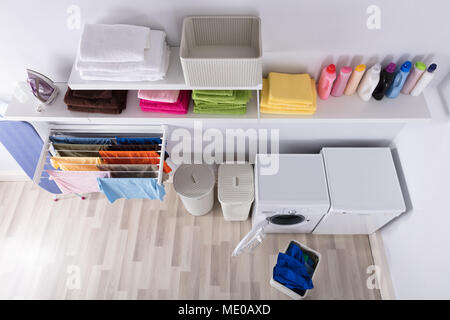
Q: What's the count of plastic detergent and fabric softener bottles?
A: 8